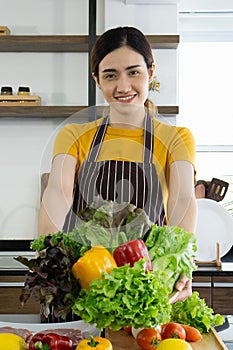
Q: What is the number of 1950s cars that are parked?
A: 0